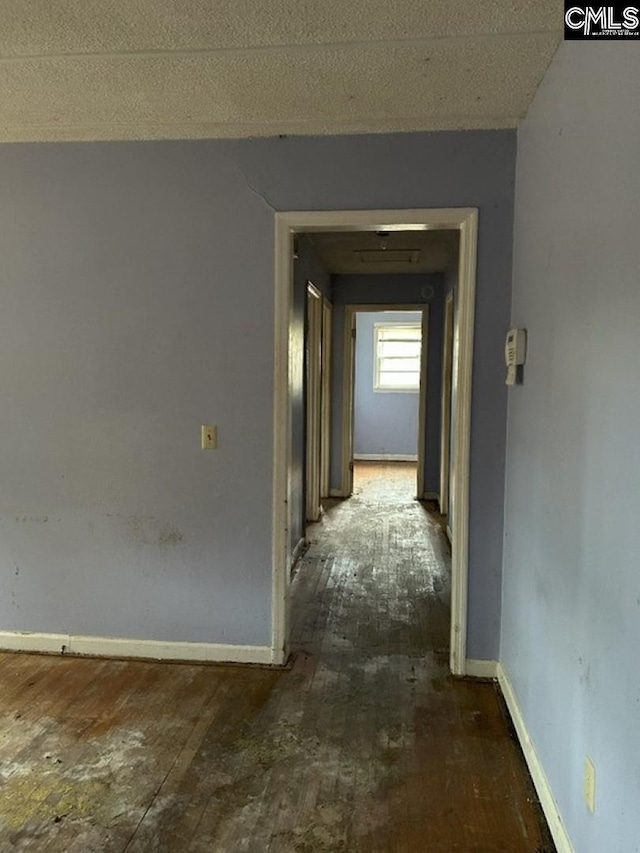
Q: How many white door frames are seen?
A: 5